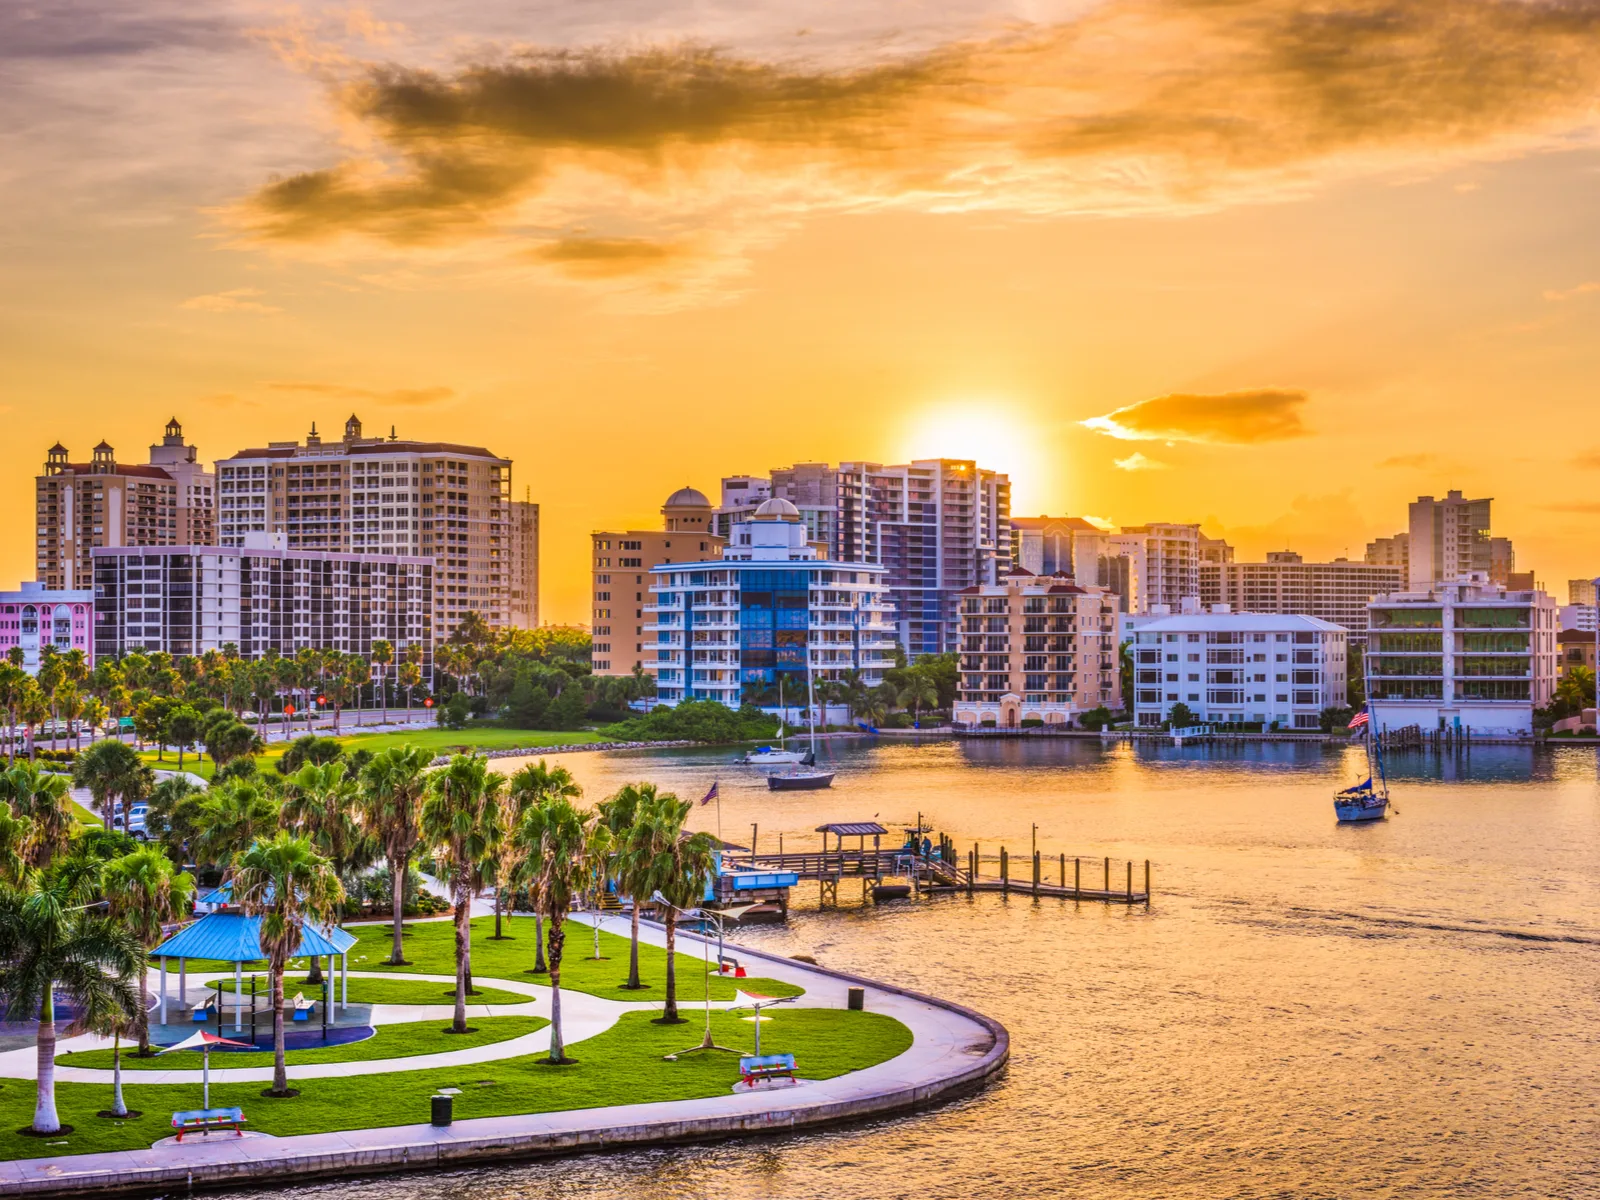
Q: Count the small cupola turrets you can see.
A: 4